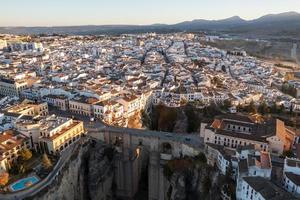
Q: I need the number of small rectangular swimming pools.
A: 1